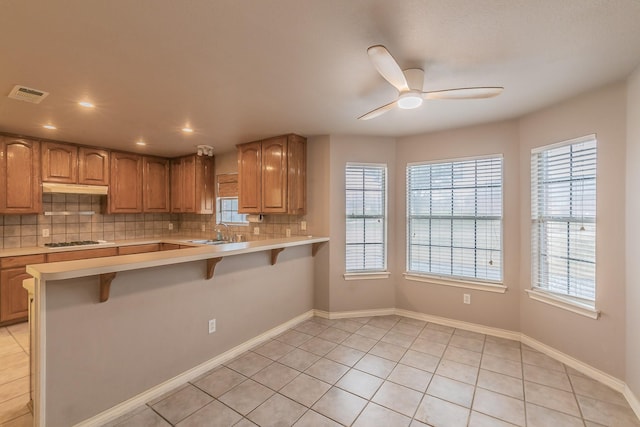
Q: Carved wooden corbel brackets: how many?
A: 4